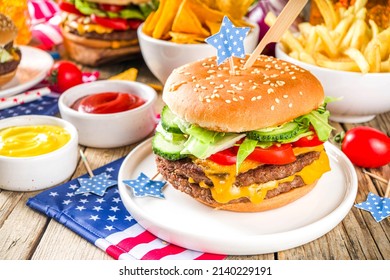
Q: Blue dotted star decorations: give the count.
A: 4